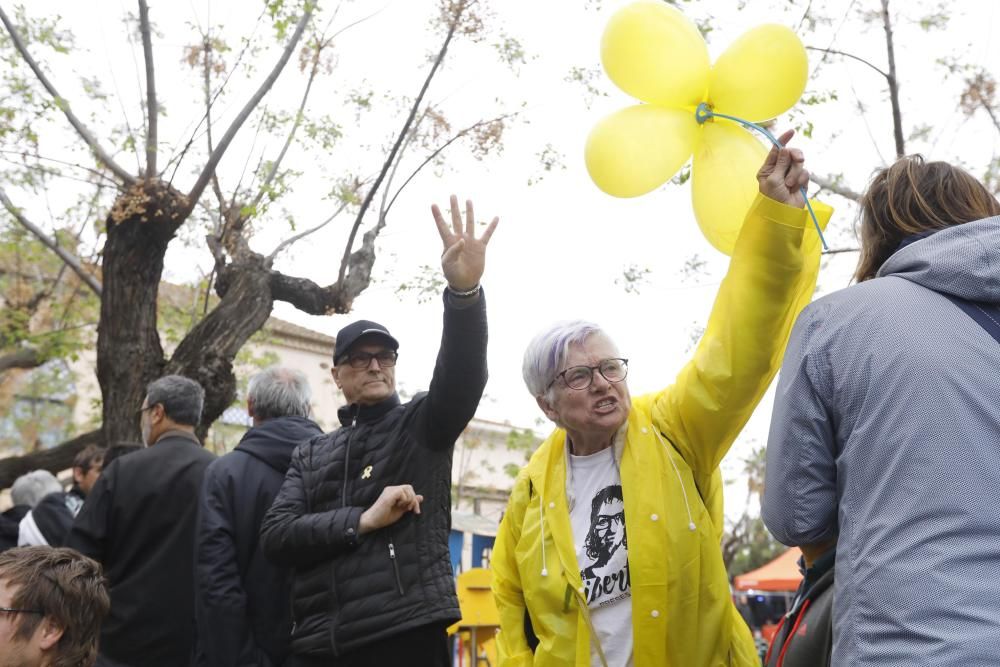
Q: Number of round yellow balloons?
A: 4